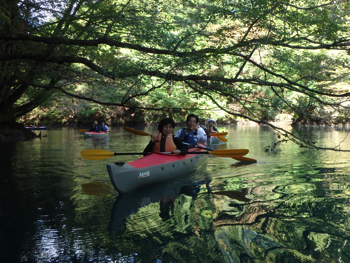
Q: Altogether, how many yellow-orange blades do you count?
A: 7